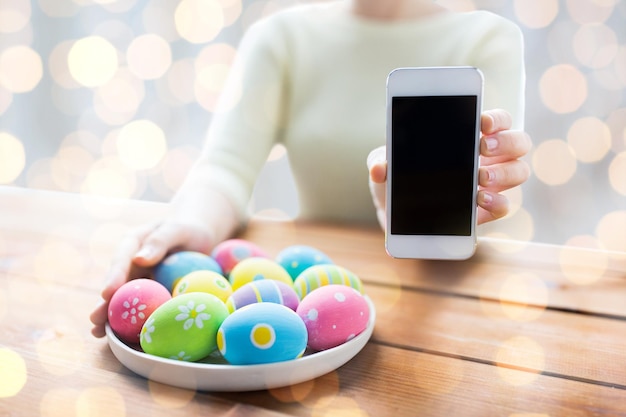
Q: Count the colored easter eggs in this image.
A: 11